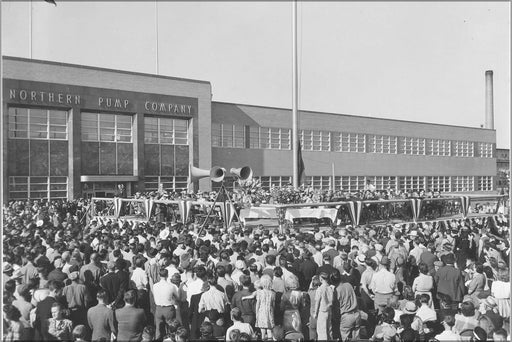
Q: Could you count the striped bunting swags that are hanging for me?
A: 7